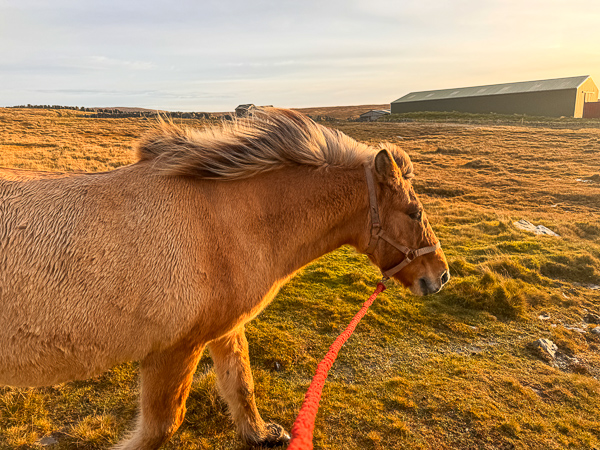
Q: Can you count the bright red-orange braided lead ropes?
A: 1